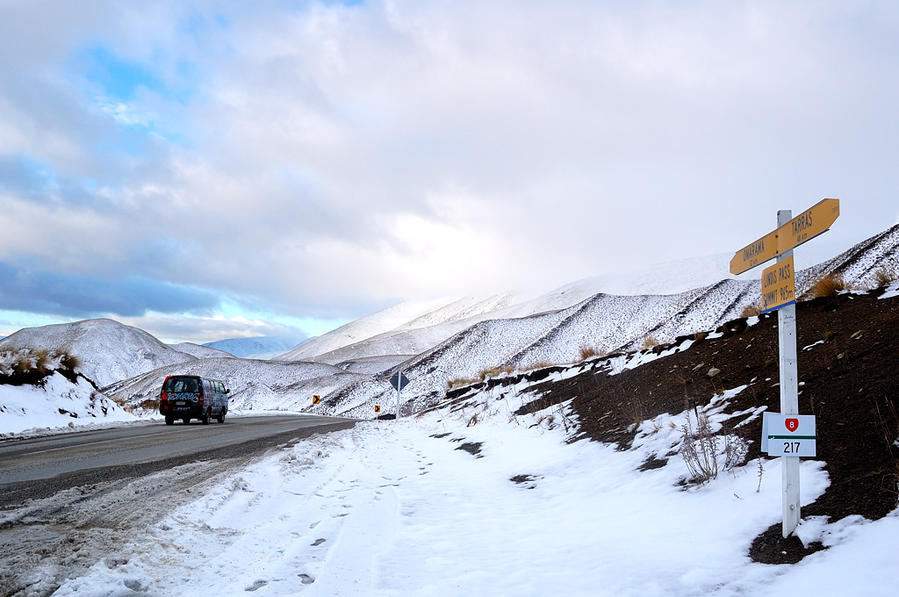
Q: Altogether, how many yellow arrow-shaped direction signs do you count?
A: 2